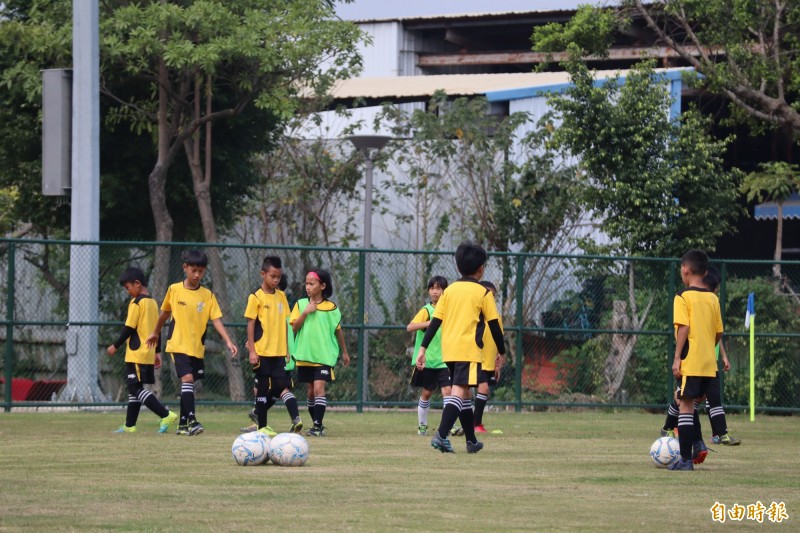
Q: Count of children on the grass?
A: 10